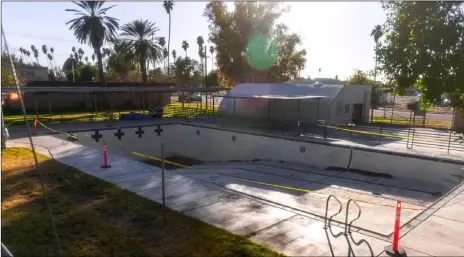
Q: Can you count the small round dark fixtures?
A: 3